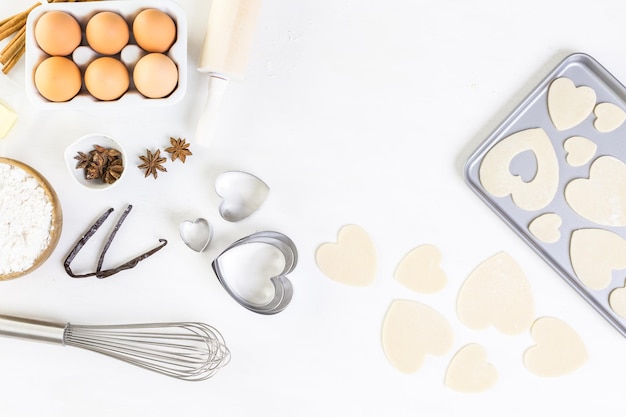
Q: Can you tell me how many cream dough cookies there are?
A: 14